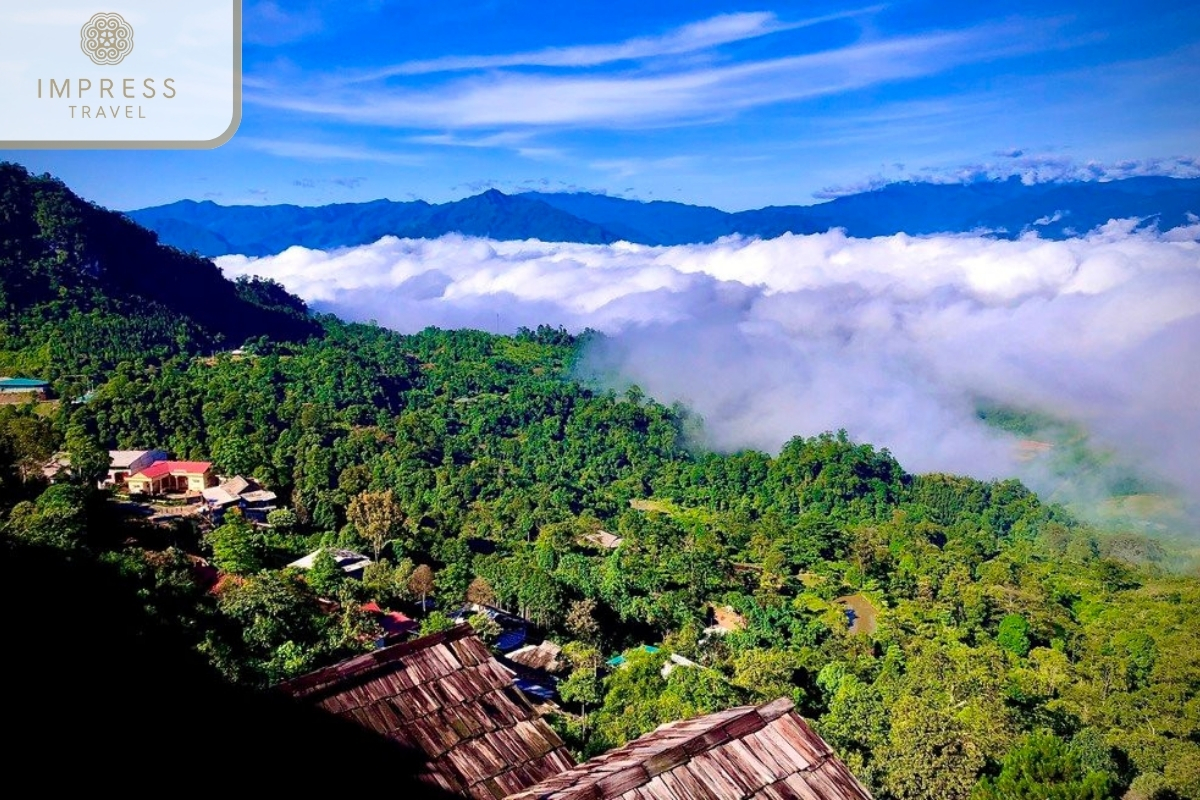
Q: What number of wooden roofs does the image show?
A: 2